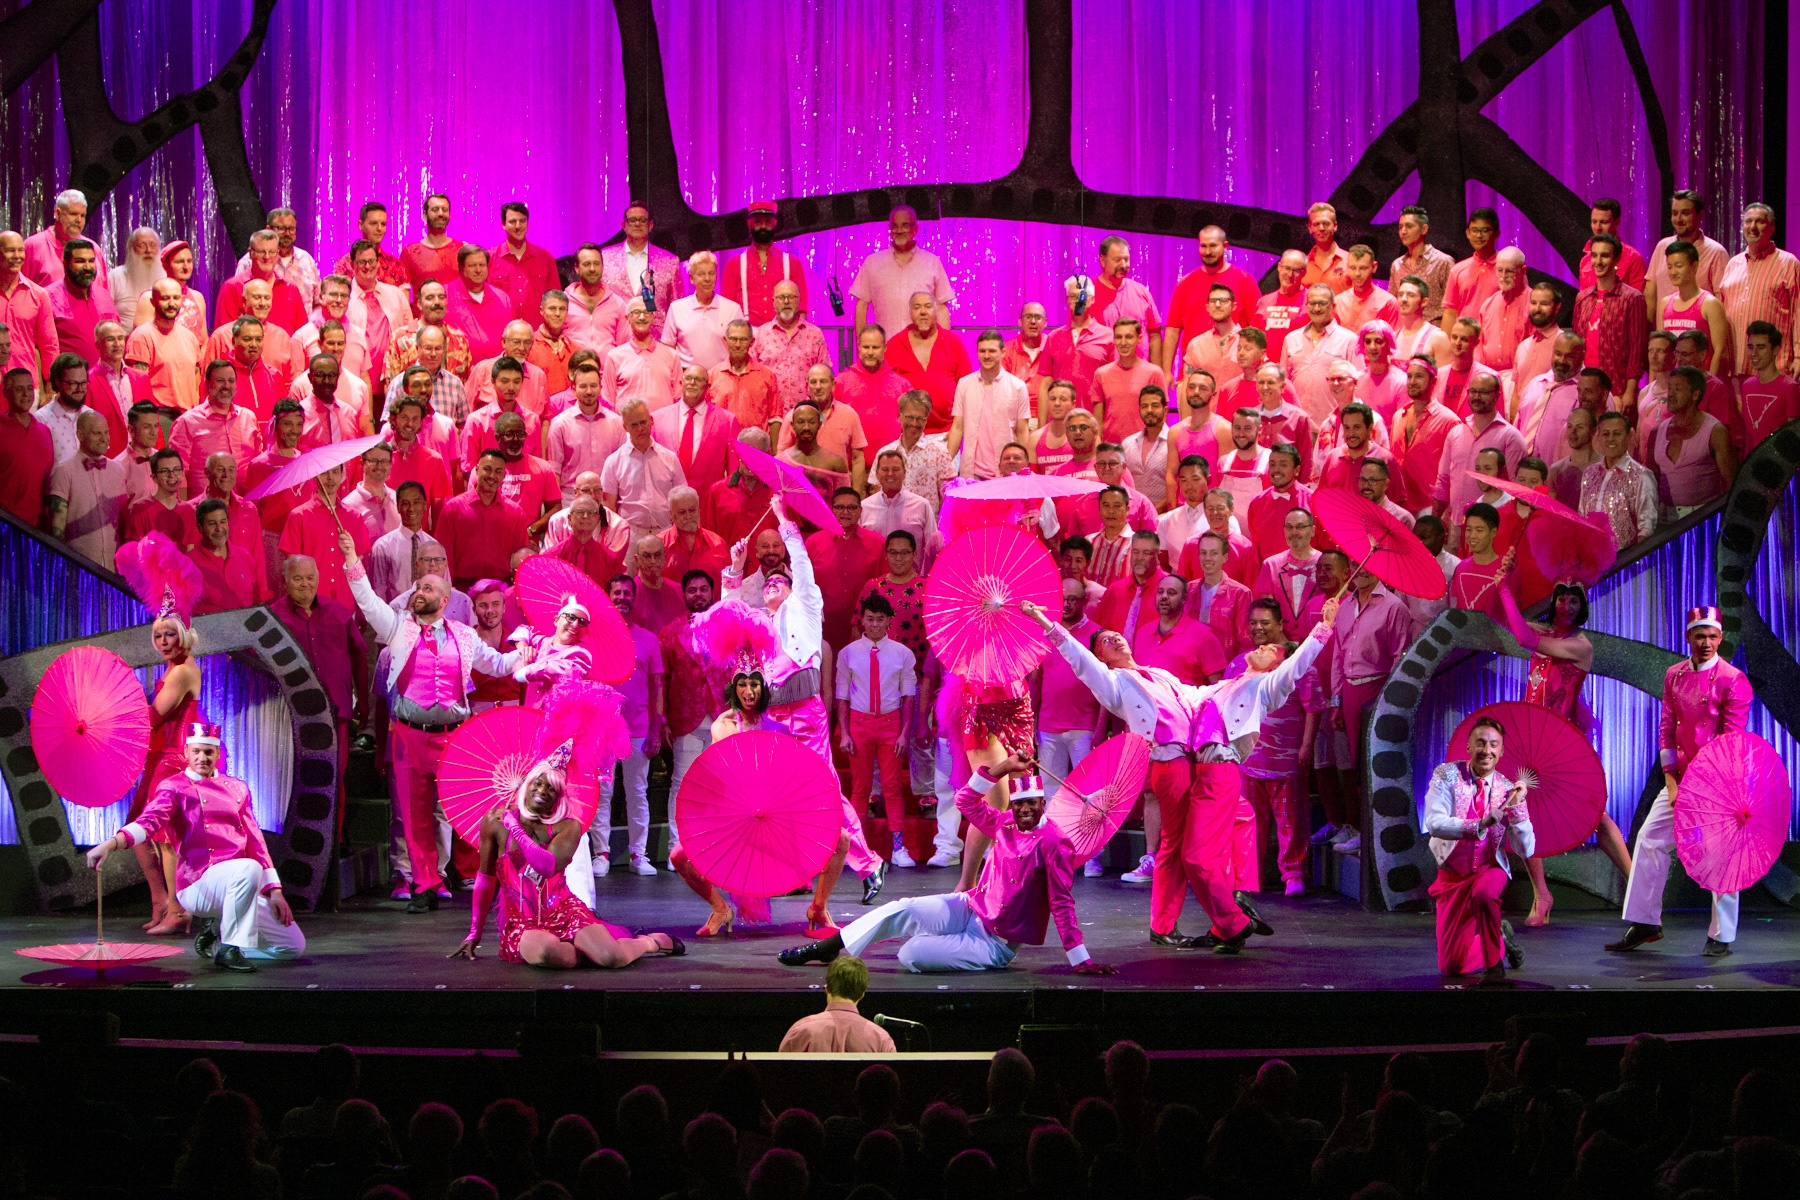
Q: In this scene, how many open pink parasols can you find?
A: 14